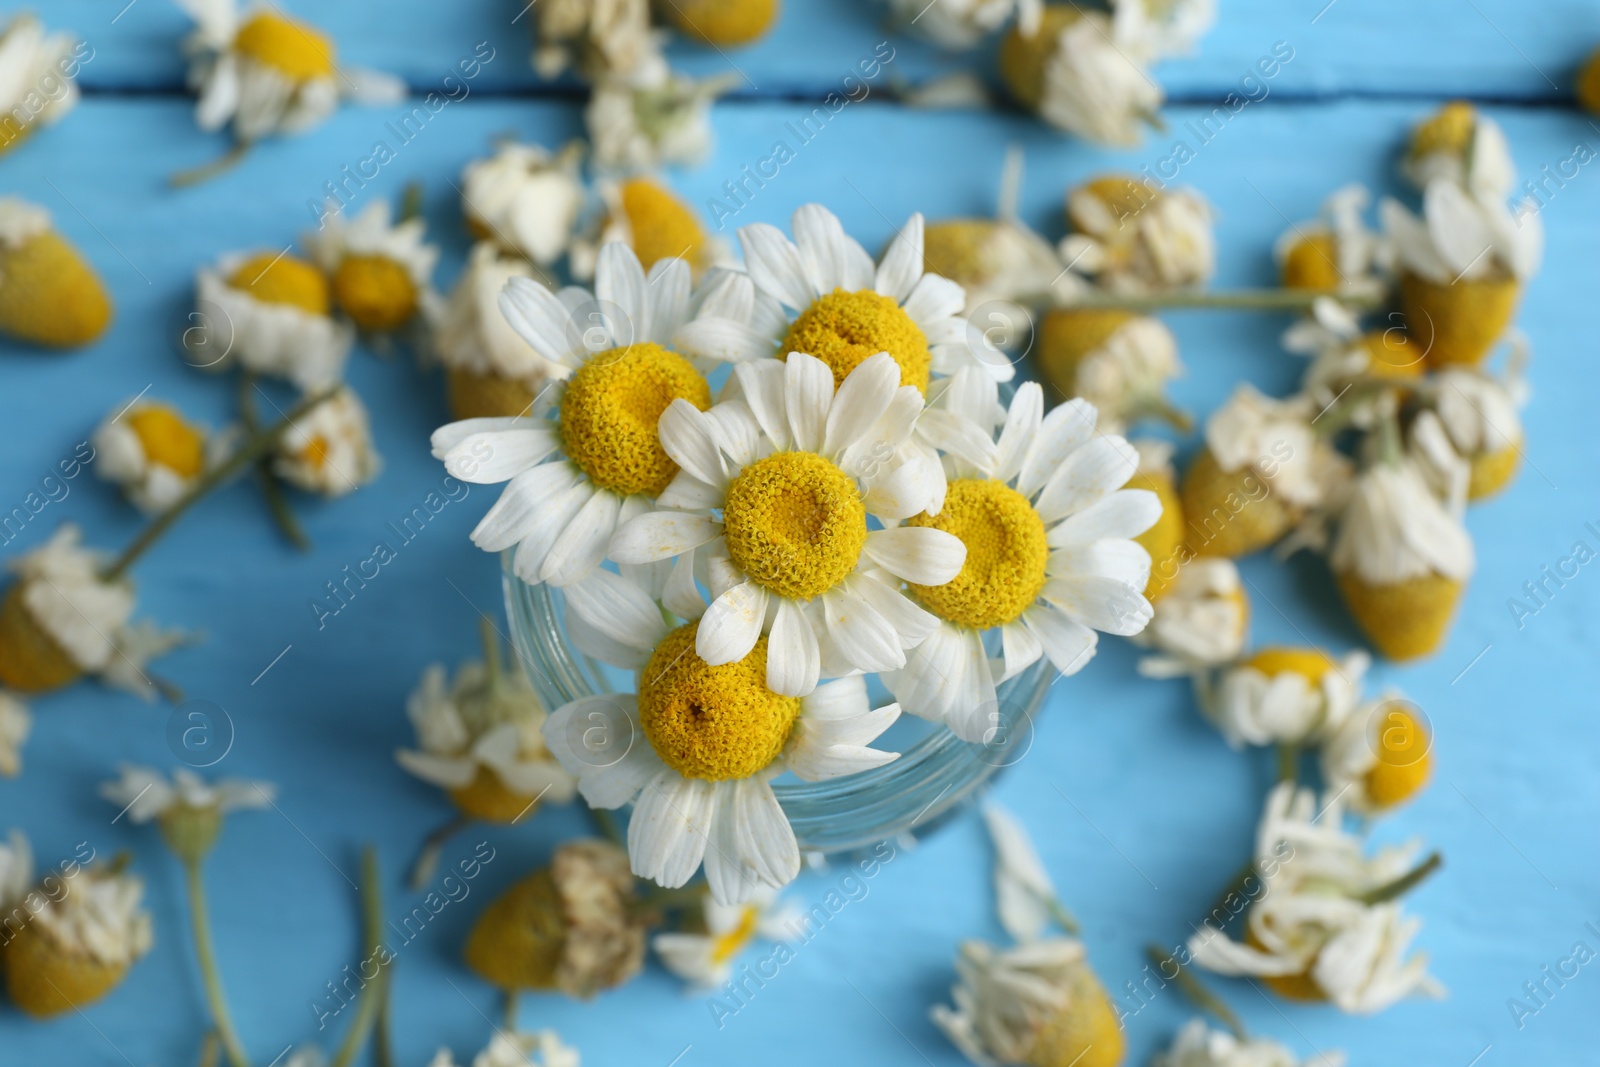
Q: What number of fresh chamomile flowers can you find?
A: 5